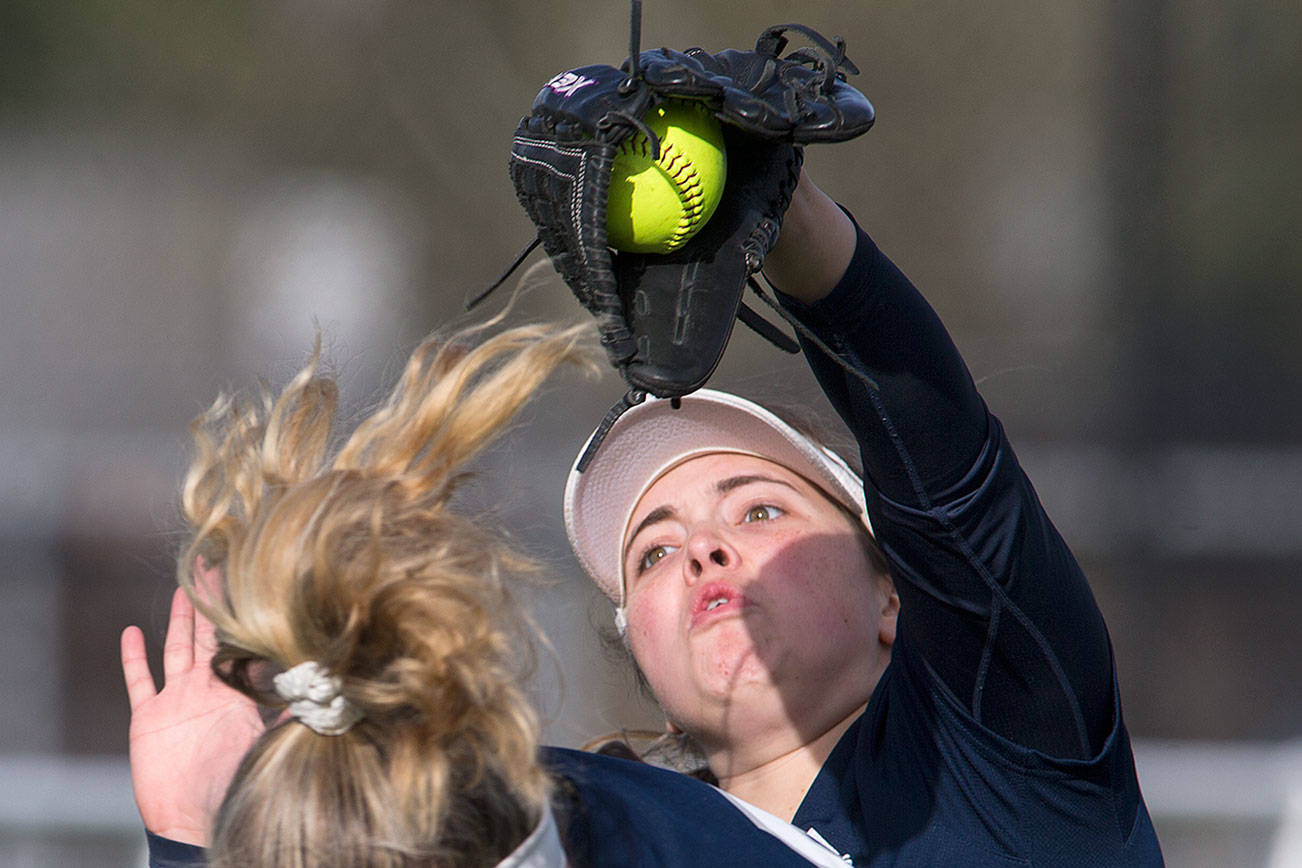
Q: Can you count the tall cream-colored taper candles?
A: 0